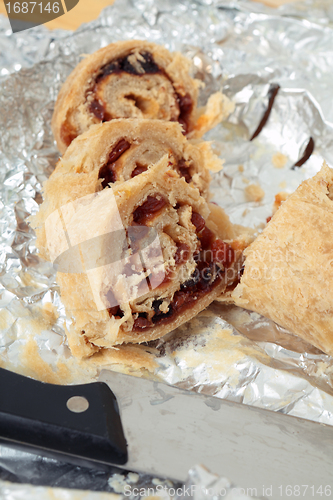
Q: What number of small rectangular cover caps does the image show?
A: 0